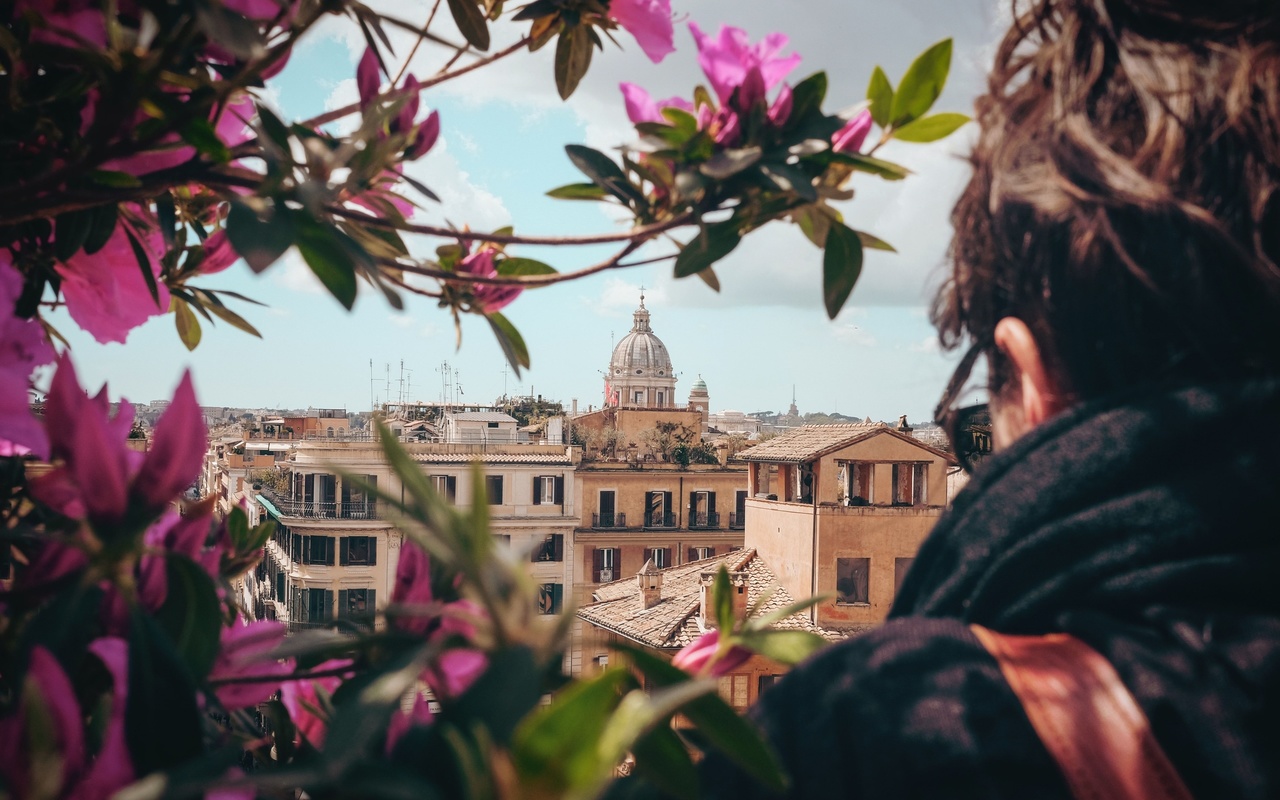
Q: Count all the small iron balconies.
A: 4